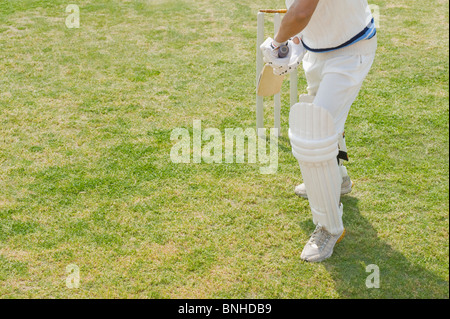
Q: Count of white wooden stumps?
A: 3